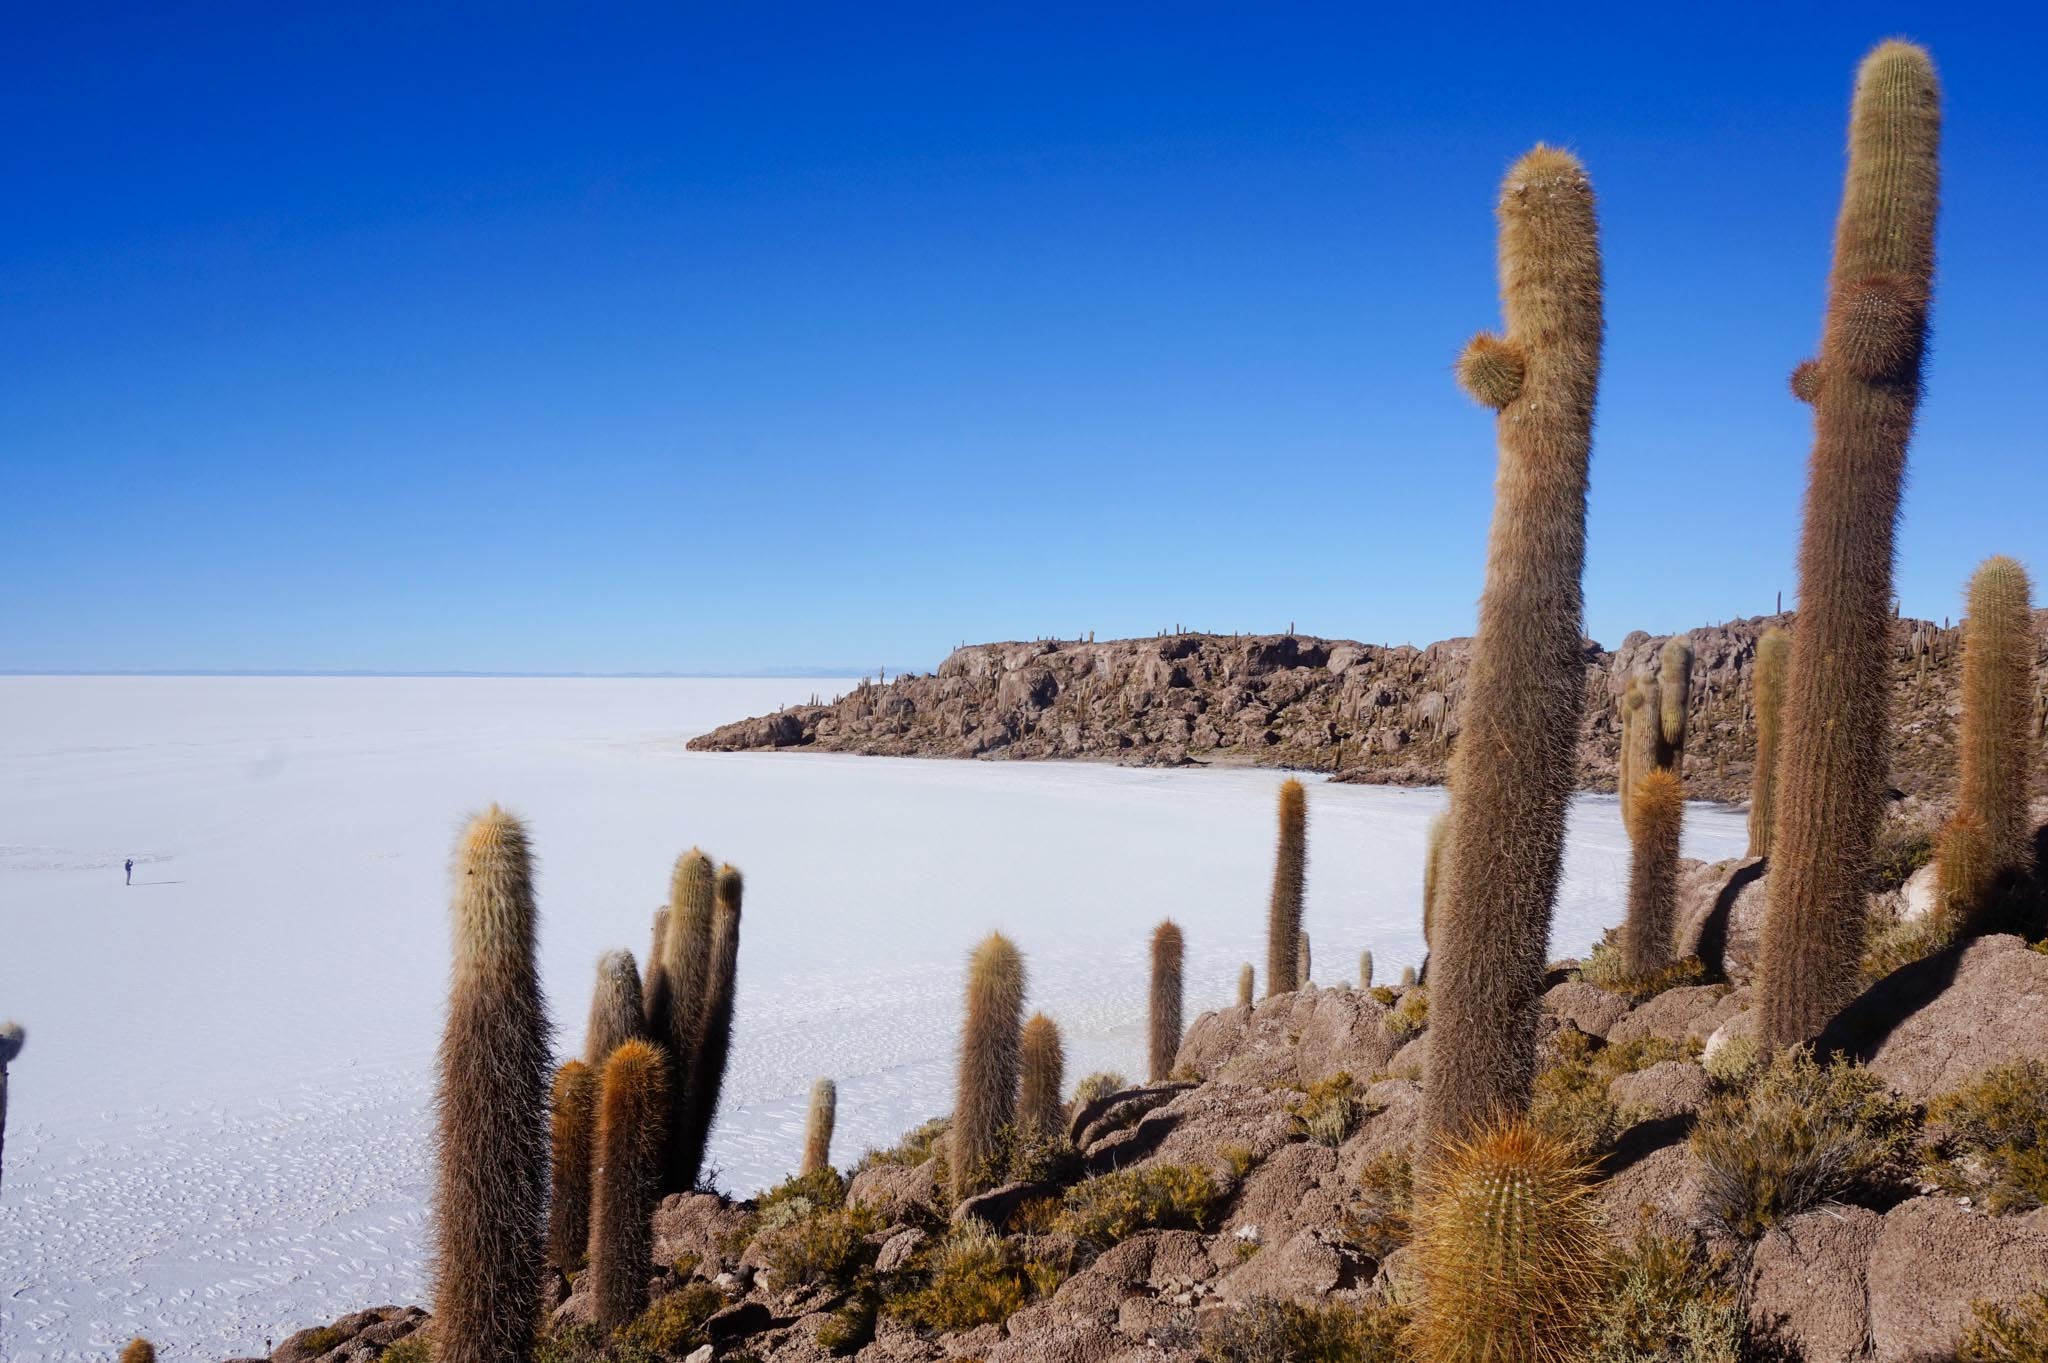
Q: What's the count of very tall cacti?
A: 2